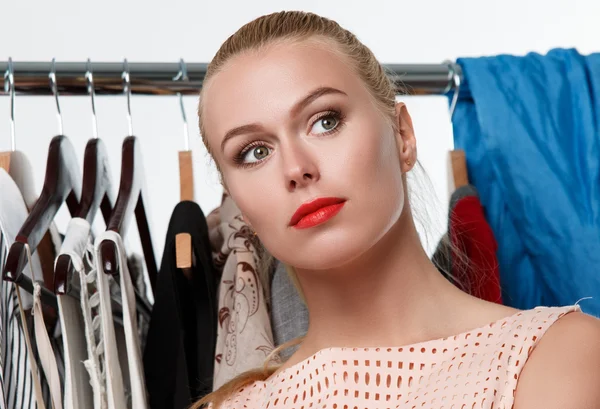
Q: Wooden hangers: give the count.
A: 6